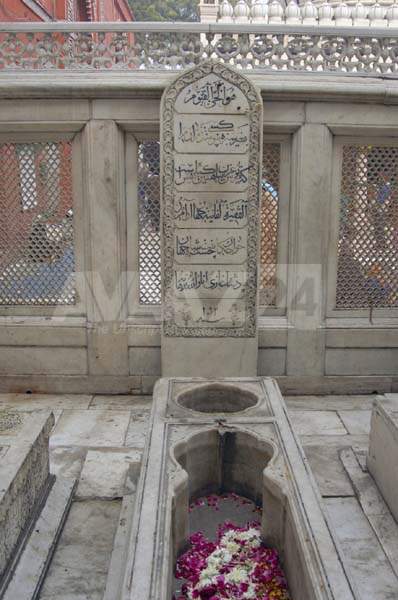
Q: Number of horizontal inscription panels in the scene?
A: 7